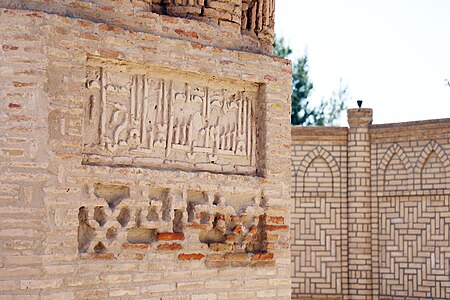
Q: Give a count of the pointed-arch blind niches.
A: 3